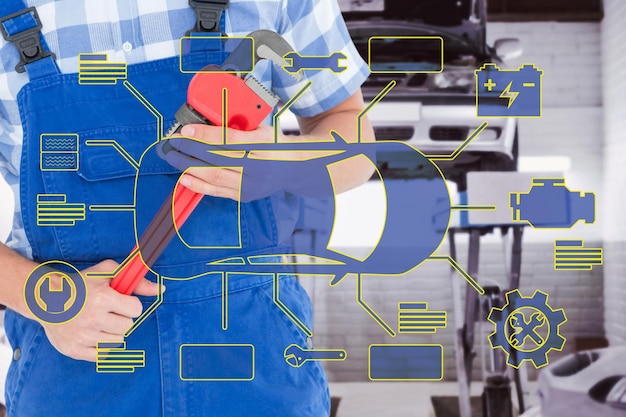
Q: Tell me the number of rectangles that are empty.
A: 4